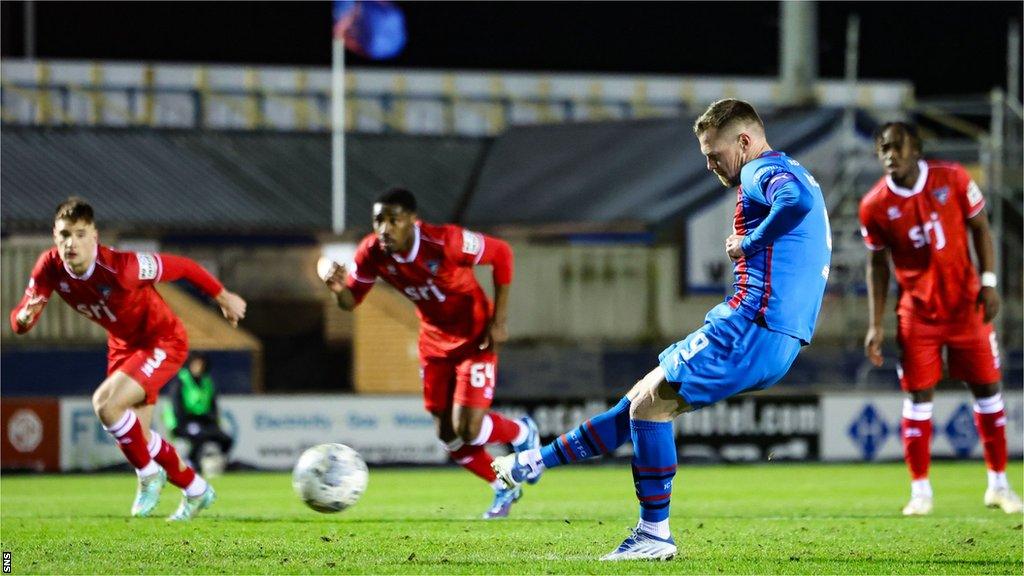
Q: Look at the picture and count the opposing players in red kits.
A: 3